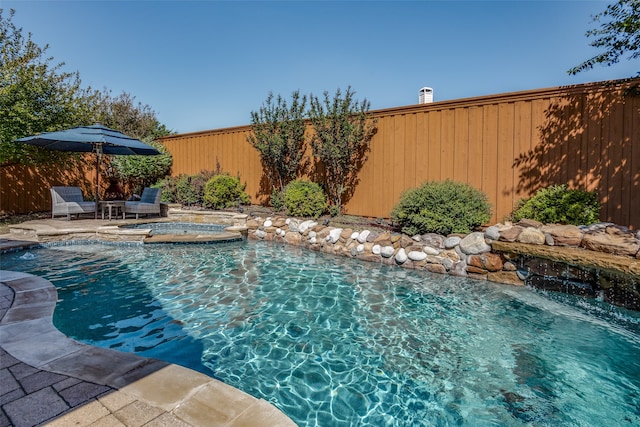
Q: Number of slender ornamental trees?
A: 2